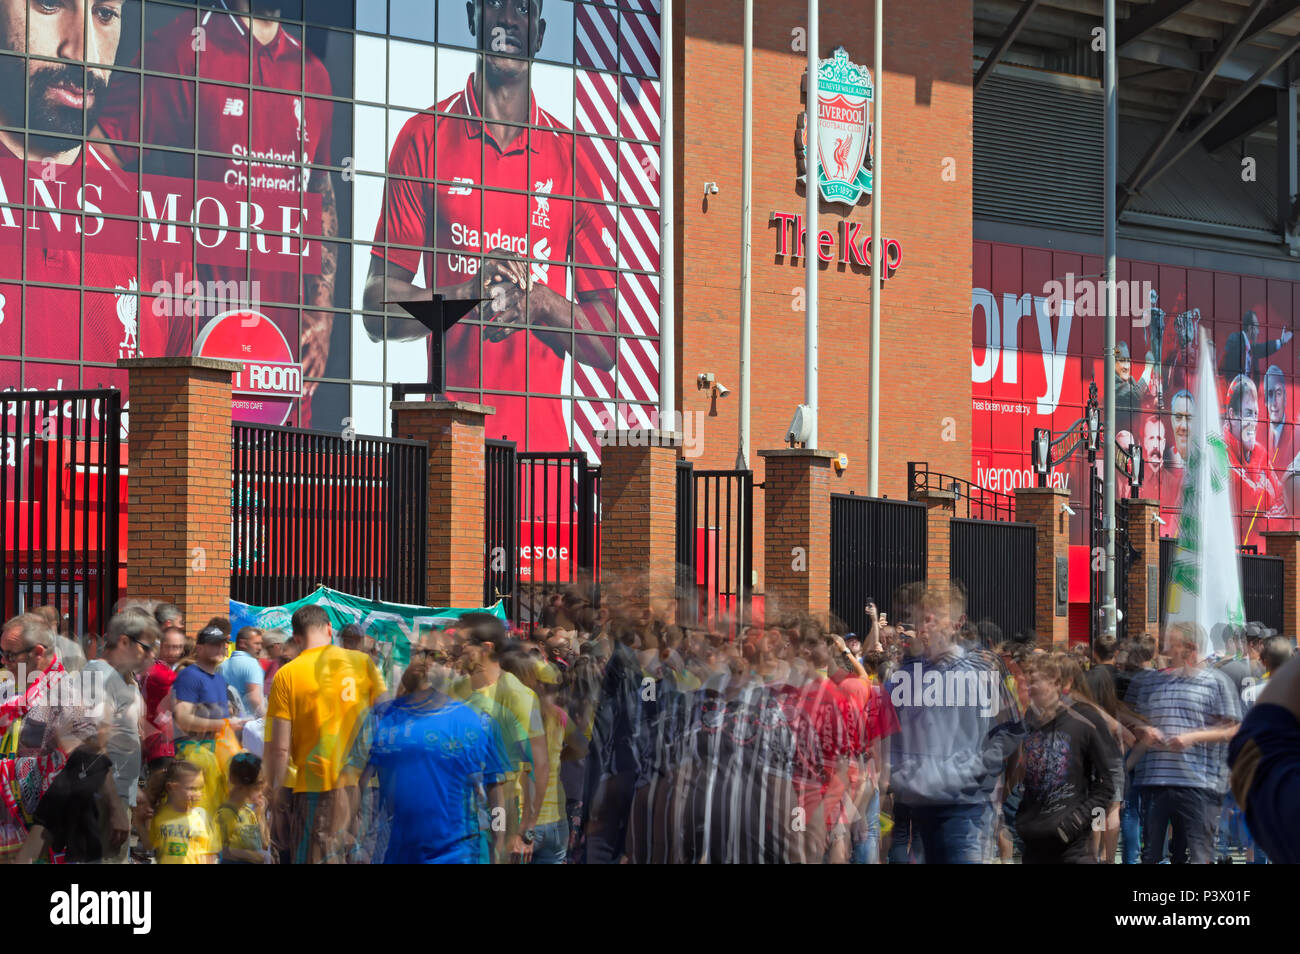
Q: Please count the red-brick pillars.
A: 8